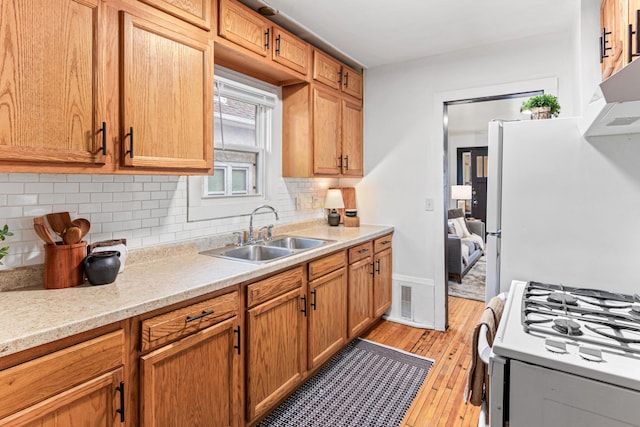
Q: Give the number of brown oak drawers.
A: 6